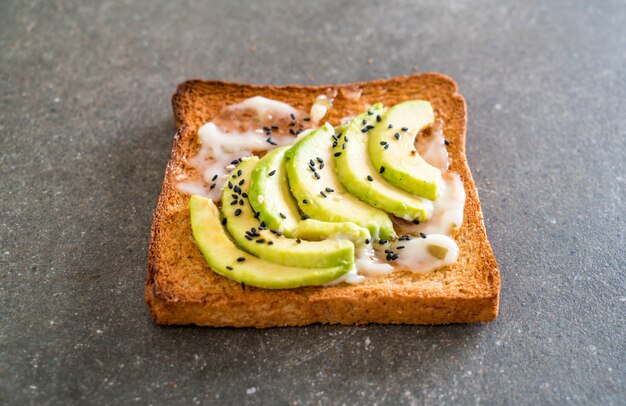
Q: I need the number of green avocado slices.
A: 6